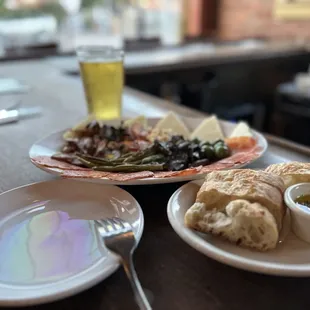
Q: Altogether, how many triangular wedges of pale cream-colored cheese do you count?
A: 3